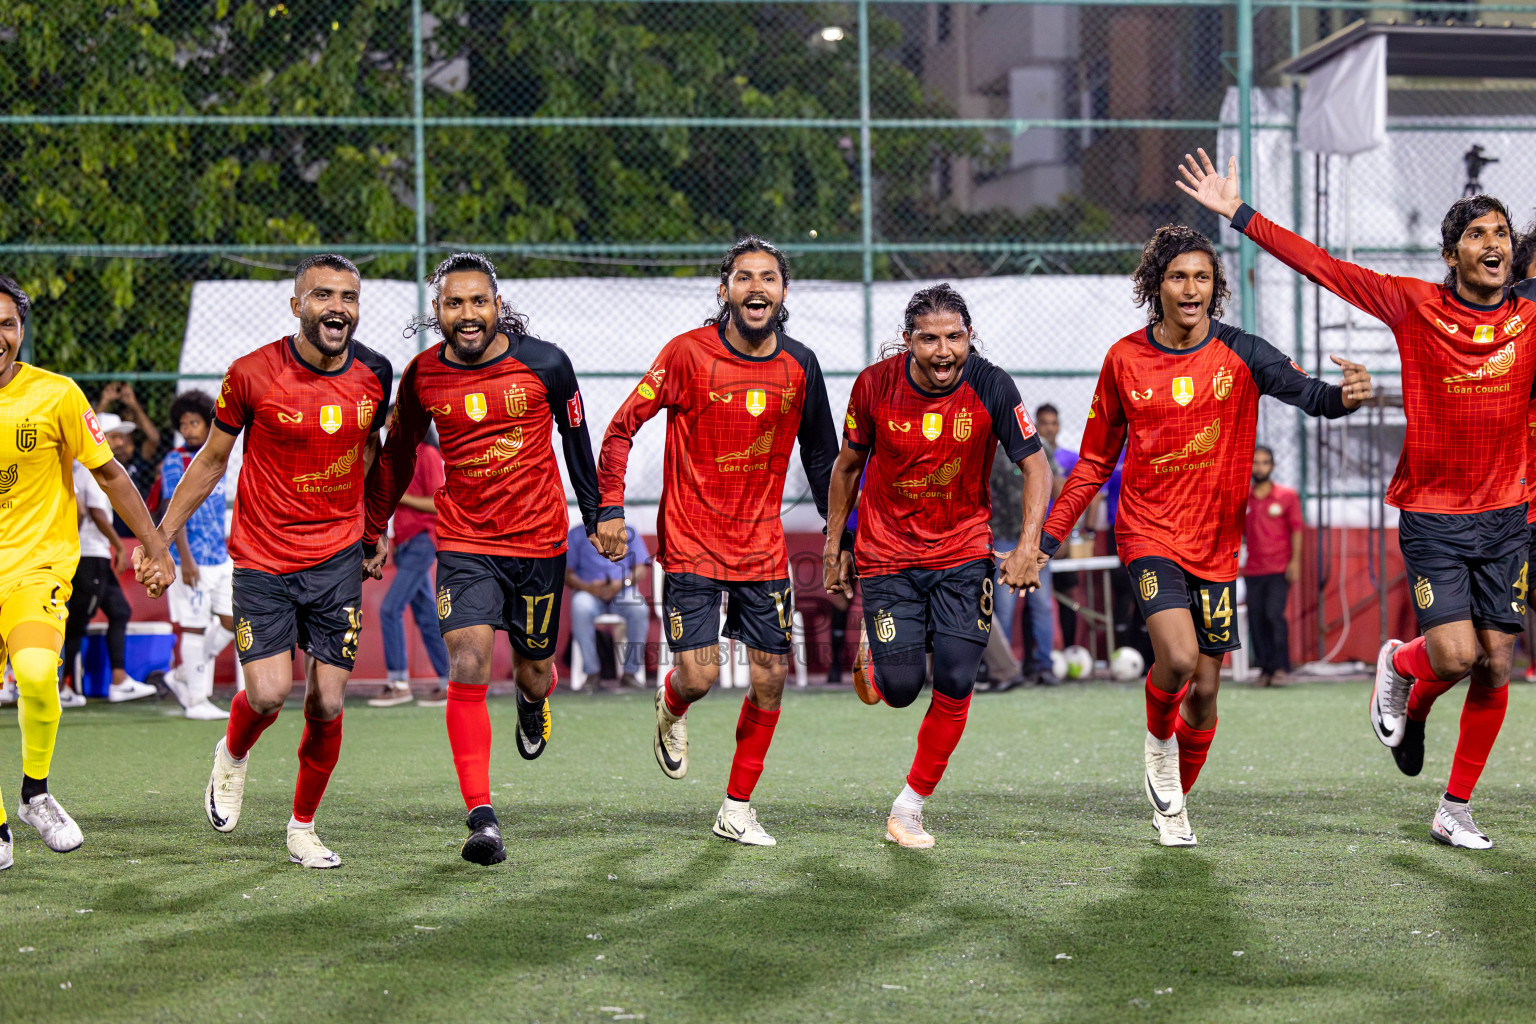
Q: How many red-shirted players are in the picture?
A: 6